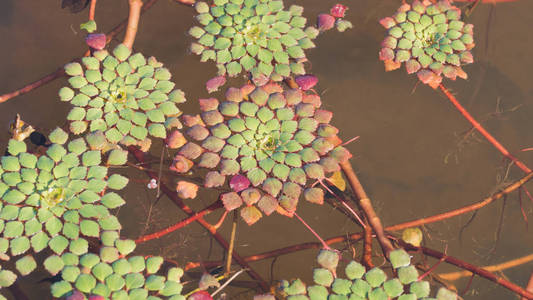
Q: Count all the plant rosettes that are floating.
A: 7